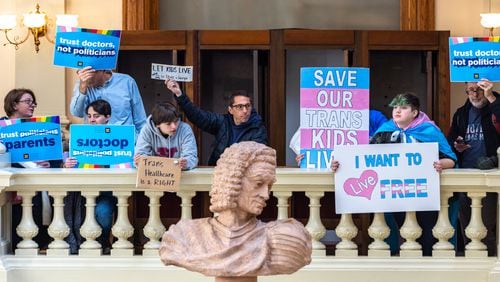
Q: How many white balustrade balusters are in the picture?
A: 13